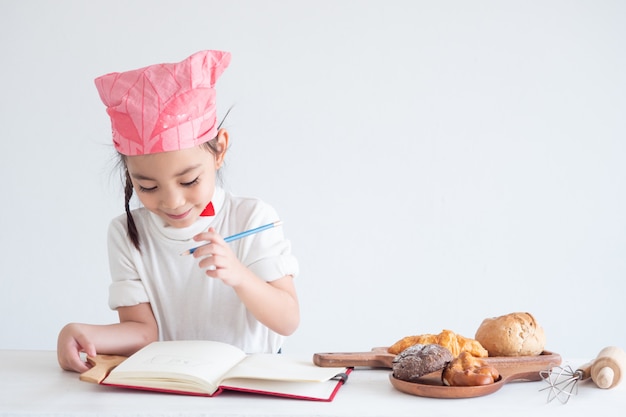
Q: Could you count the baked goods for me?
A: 4